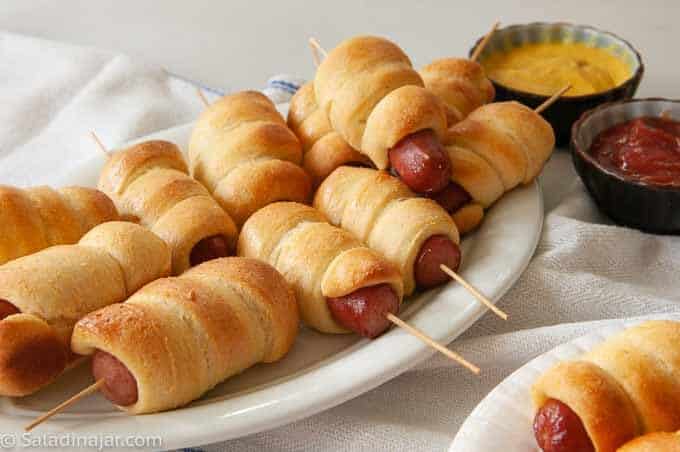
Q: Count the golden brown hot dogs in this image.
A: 13